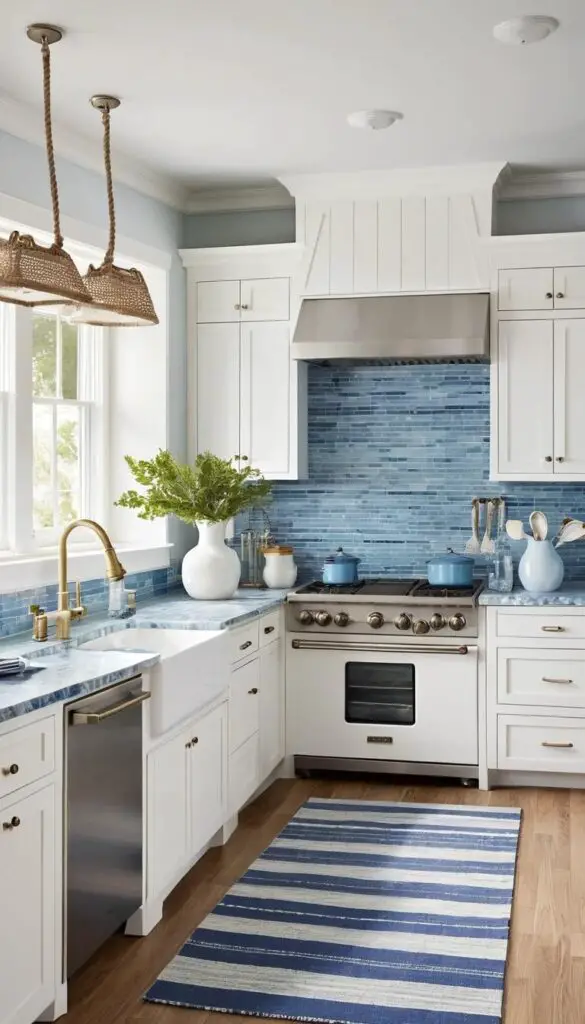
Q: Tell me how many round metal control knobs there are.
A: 8